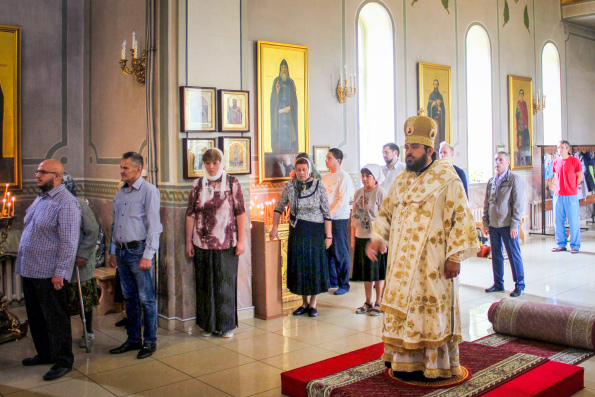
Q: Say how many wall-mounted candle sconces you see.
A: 3